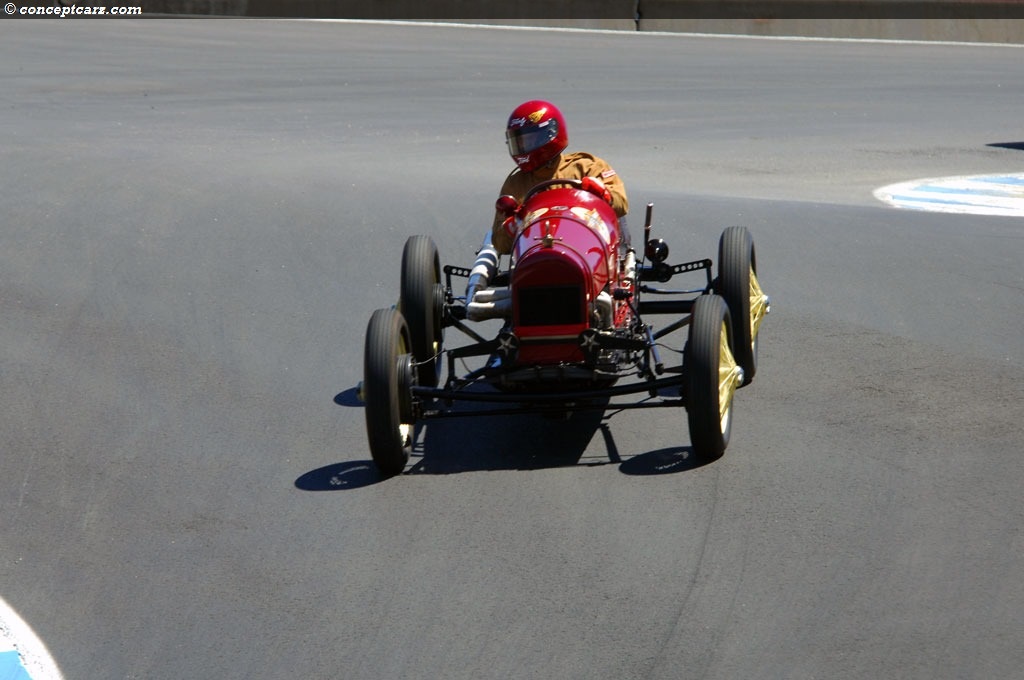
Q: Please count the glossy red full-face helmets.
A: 1